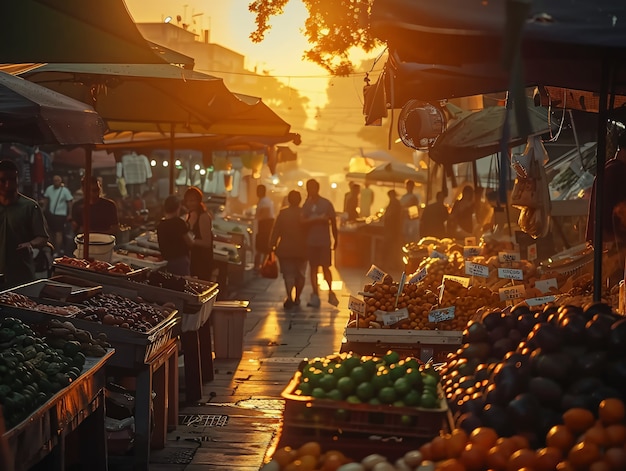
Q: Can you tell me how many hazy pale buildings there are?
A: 1